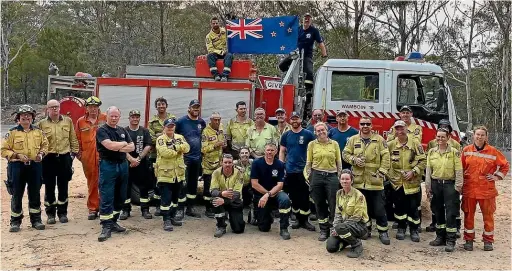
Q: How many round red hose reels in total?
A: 1